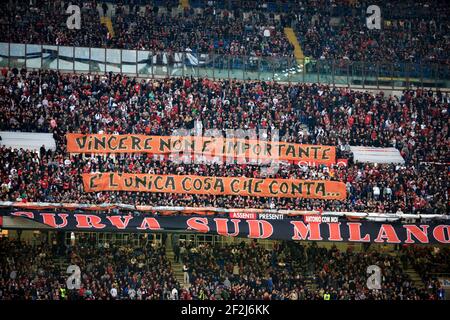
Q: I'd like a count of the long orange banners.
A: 2